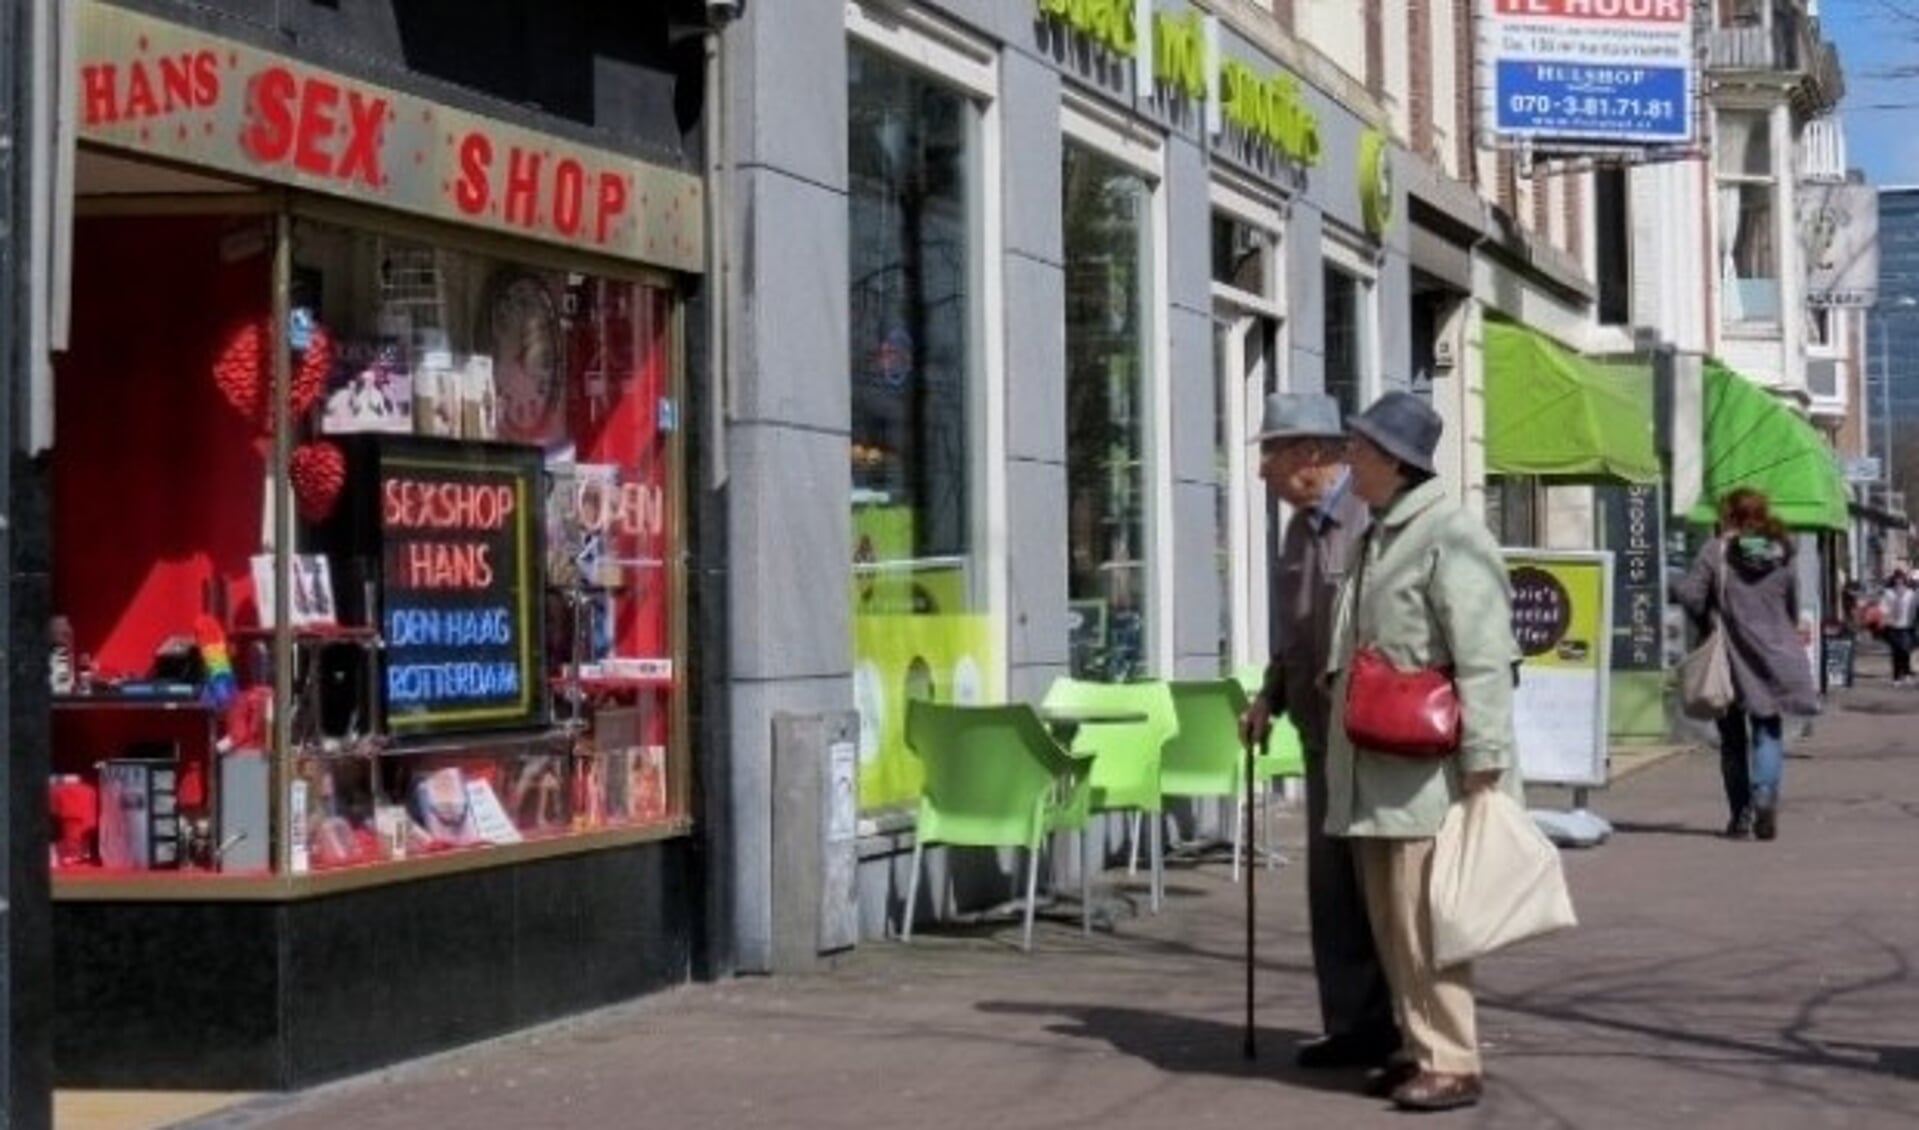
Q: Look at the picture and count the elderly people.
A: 2